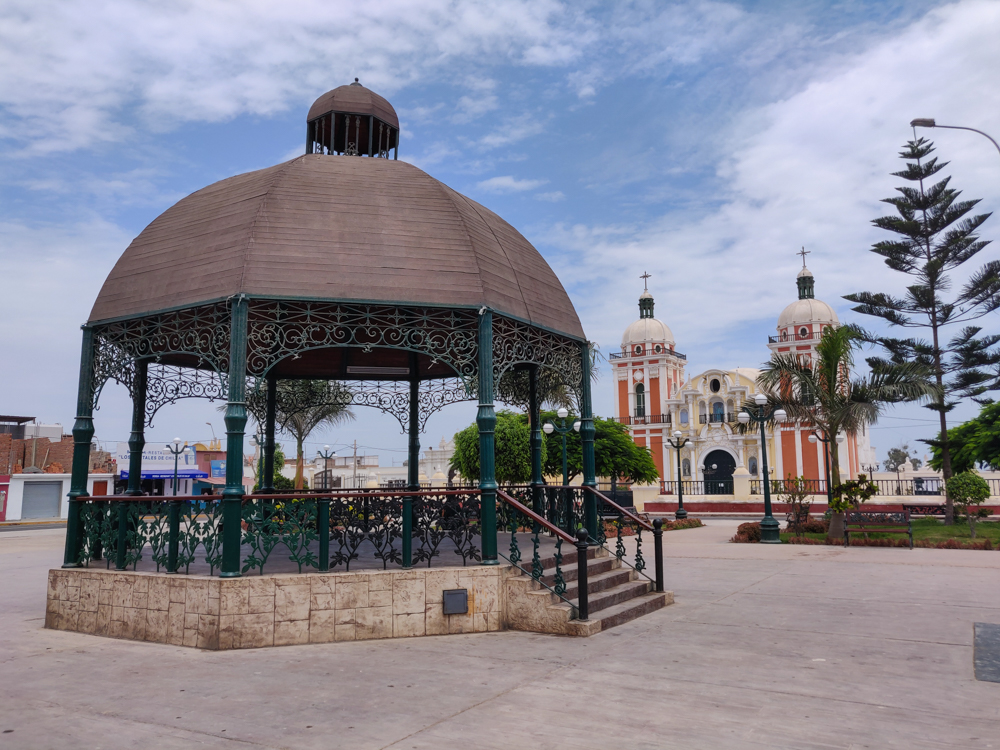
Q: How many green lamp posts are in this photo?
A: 7